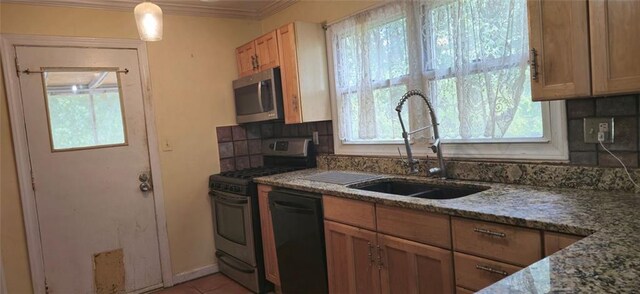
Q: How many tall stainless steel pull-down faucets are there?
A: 1